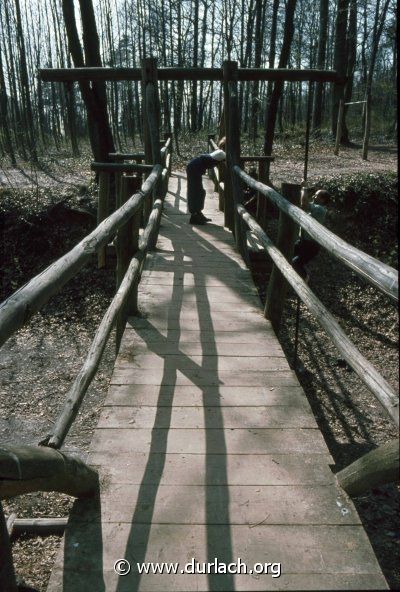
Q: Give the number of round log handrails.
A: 4